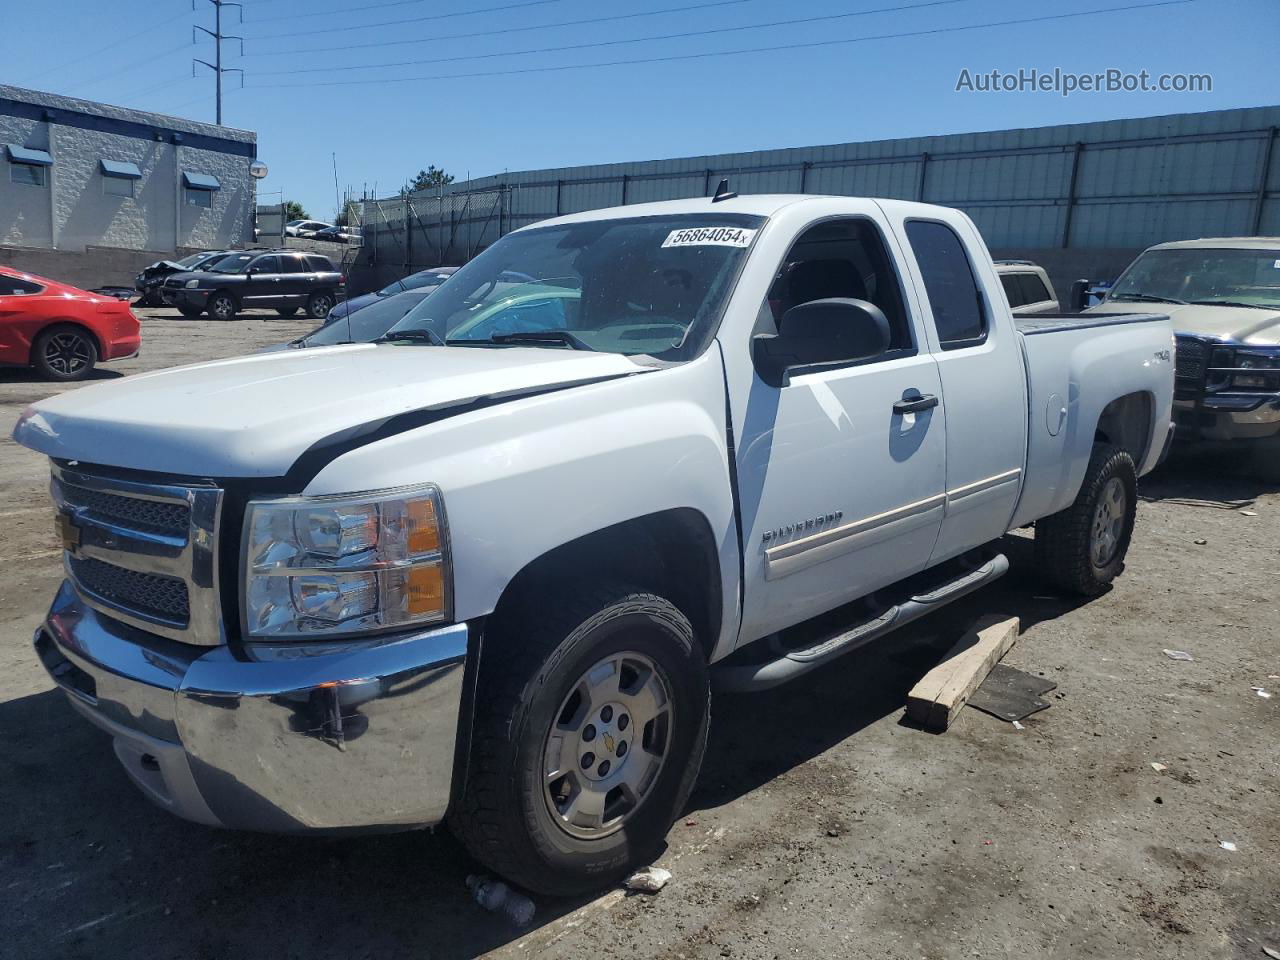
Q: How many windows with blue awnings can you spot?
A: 3